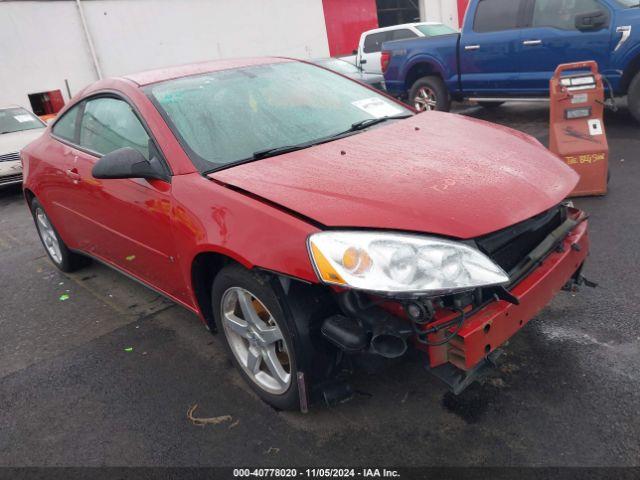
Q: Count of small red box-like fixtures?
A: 1